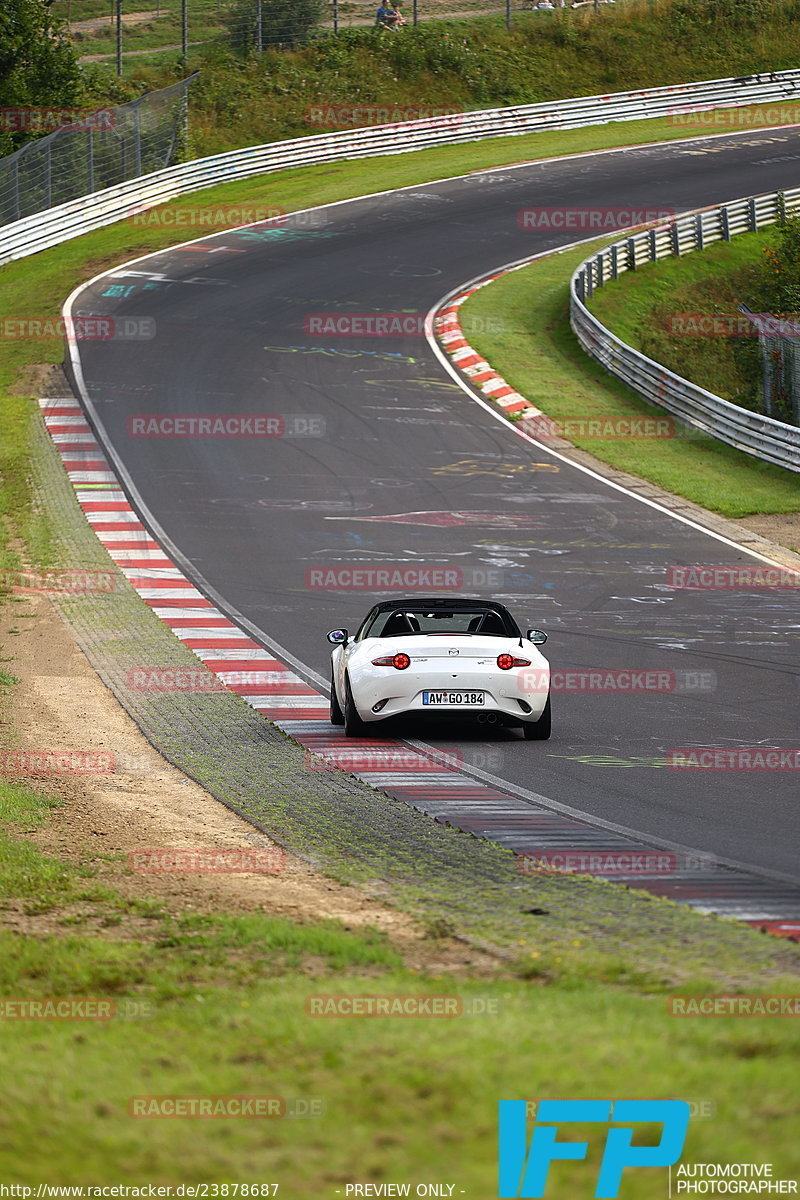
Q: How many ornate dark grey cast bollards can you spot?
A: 0